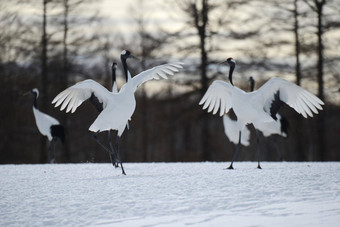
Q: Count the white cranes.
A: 5